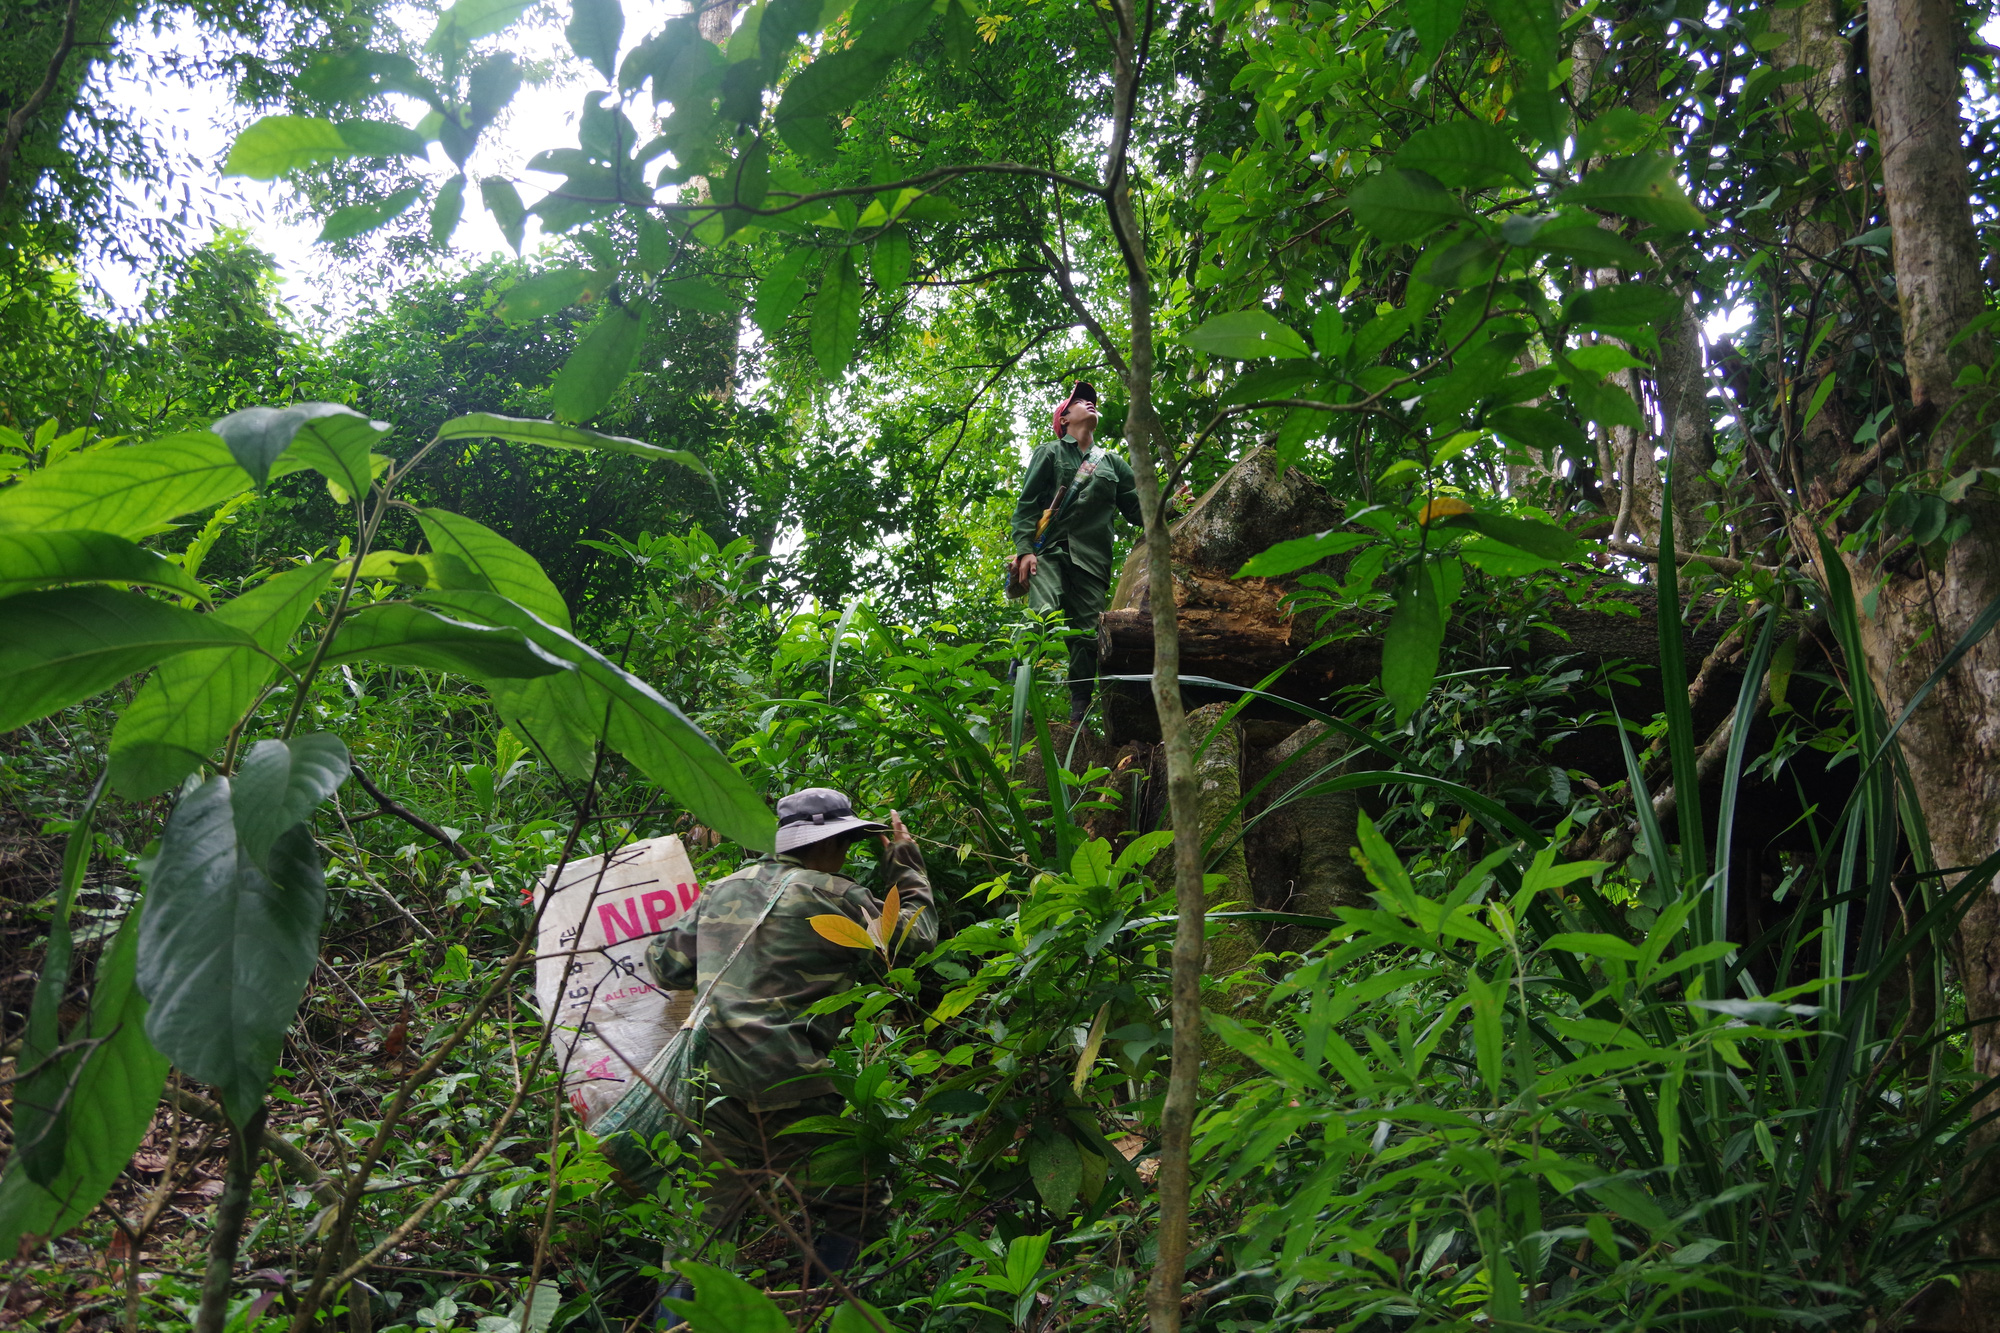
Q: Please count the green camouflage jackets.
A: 1